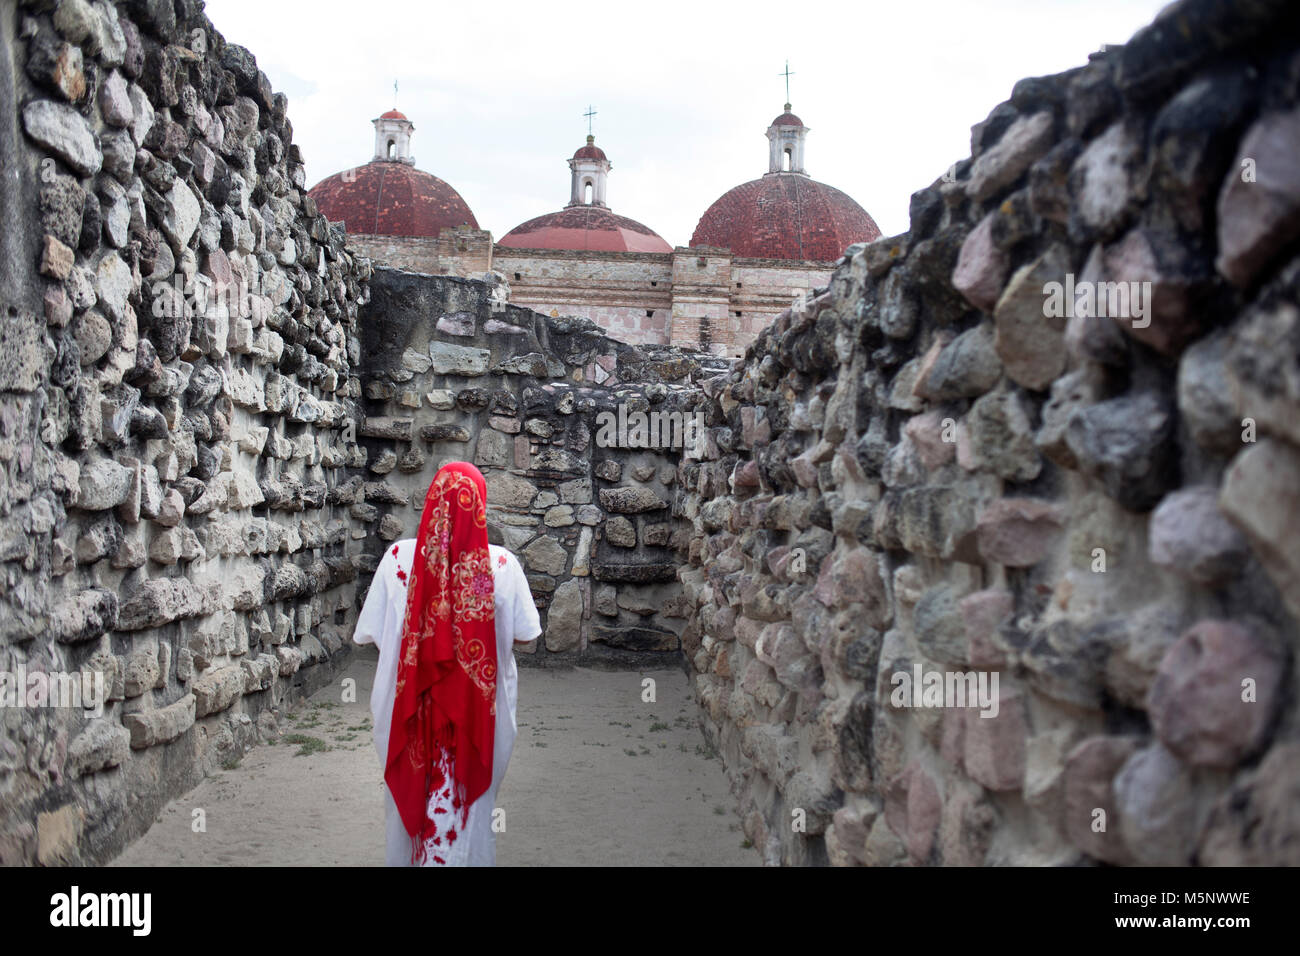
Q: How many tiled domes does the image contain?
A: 3